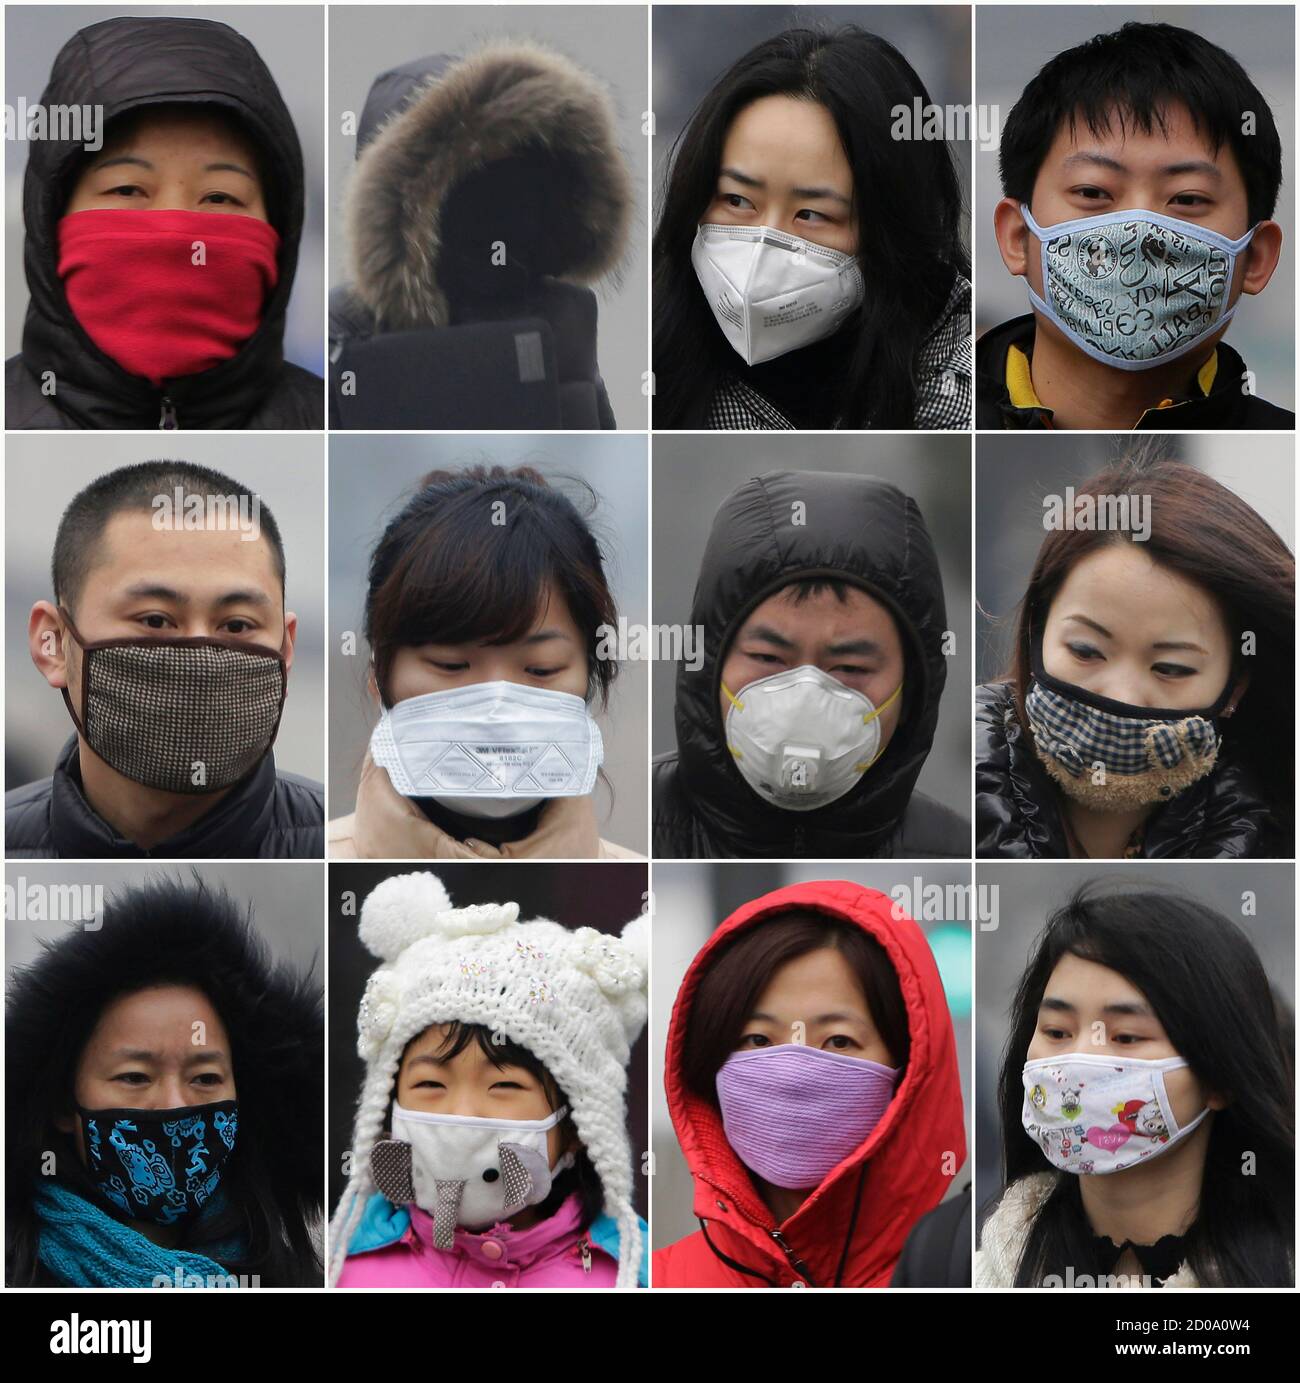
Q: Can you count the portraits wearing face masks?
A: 11